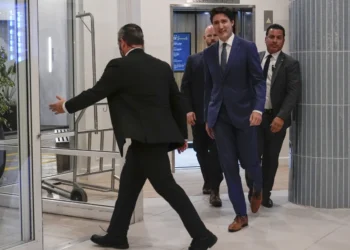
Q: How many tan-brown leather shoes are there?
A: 2